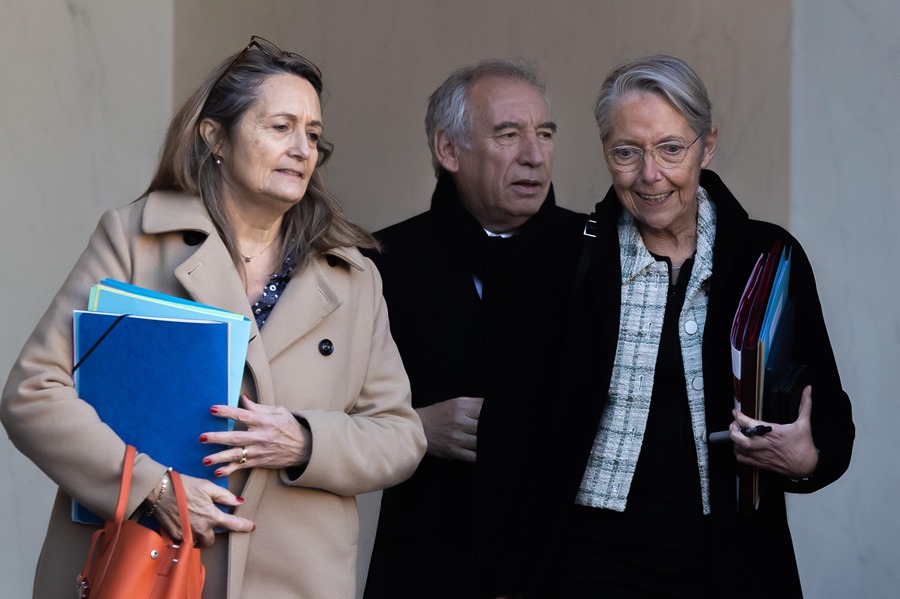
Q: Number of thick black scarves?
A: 1